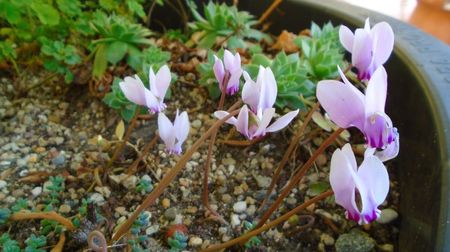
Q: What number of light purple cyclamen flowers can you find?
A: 8